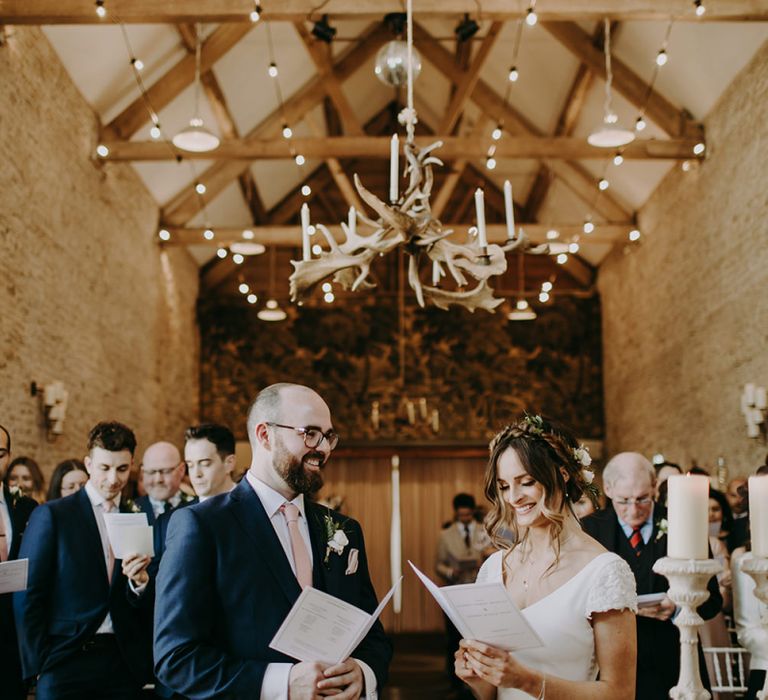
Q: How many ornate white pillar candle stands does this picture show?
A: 2